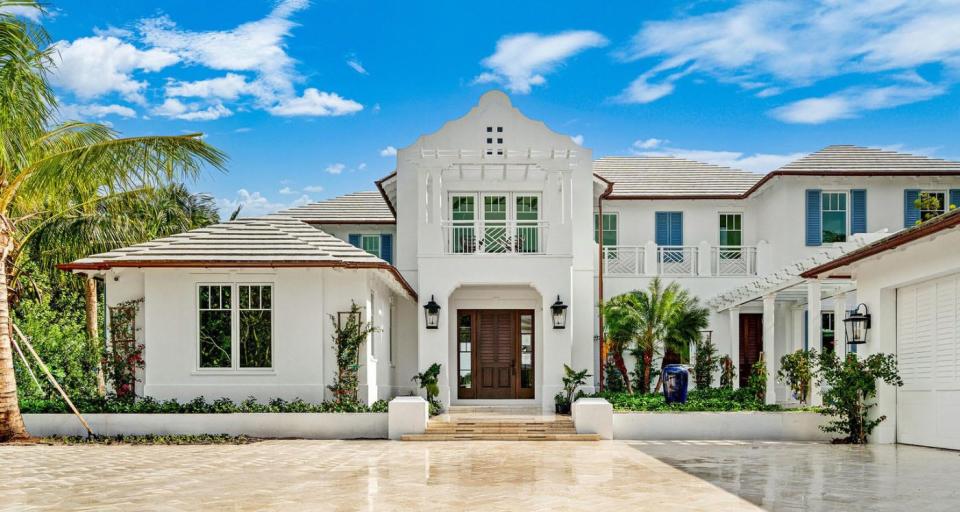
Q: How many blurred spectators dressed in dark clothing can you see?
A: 0